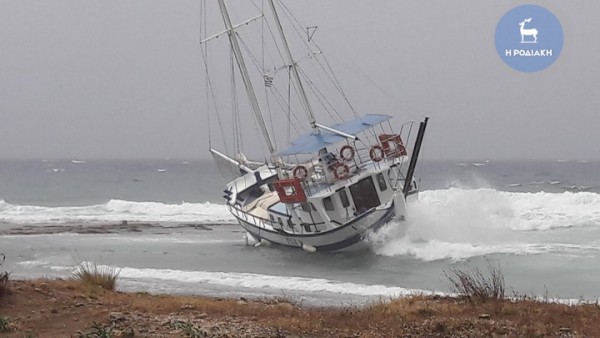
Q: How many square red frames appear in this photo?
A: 2